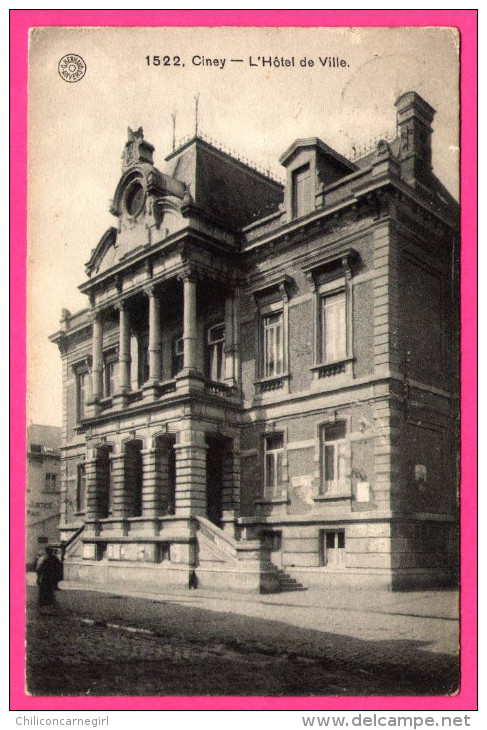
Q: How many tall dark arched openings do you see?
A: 4